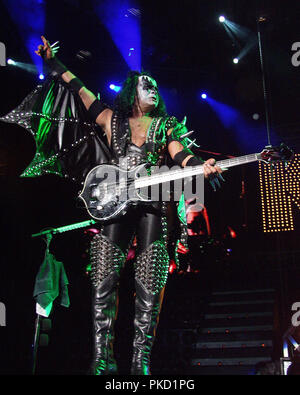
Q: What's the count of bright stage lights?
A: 6